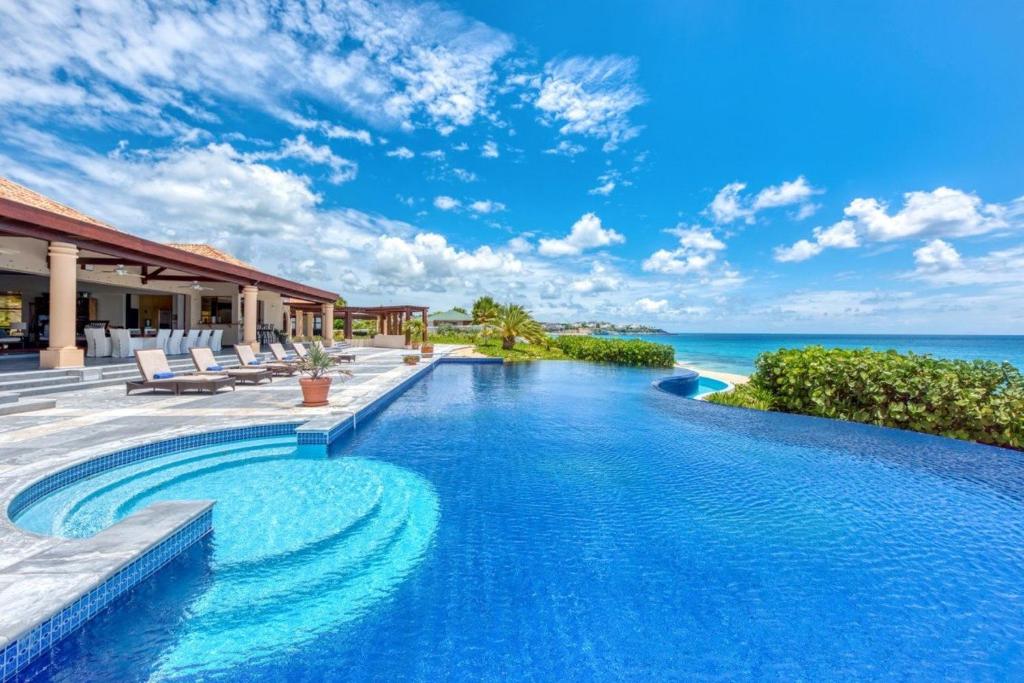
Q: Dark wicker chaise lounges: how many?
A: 6